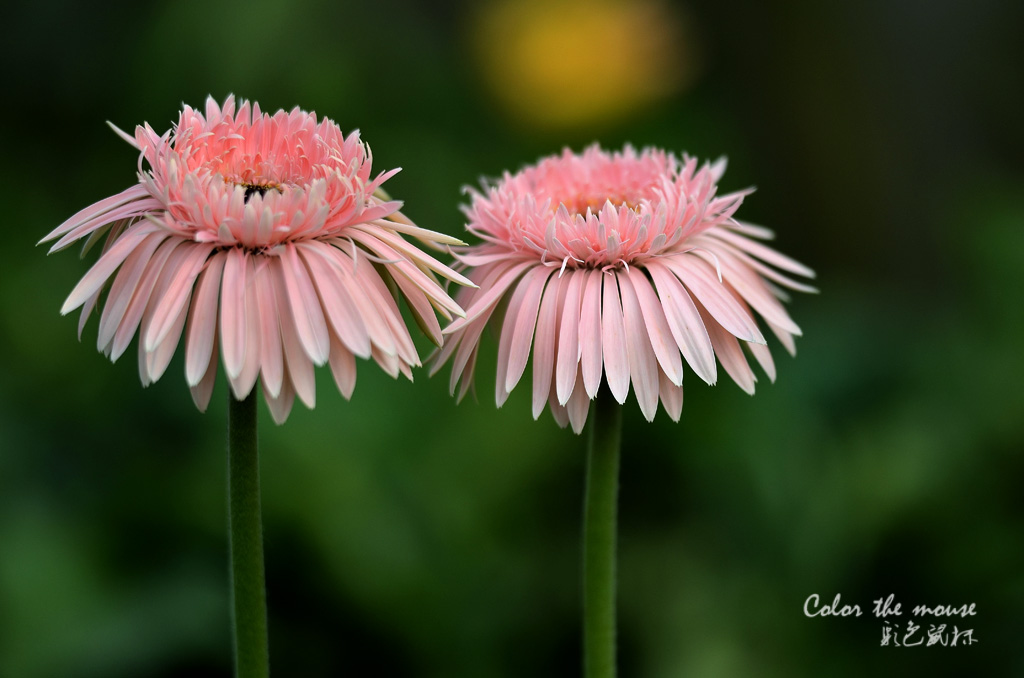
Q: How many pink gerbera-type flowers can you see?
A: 2